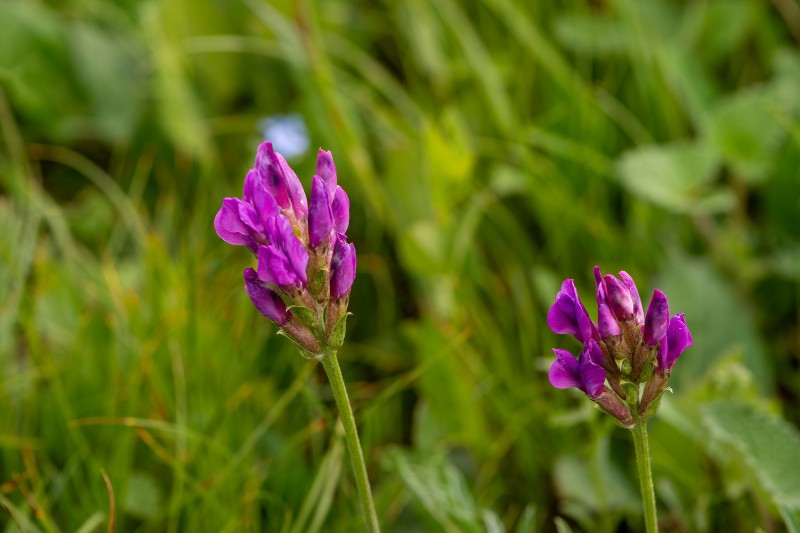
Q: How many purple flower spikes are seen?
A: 2